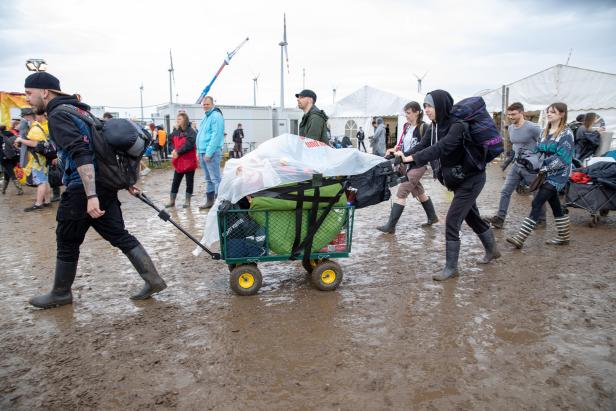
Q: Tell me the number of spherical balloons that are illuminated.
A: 0